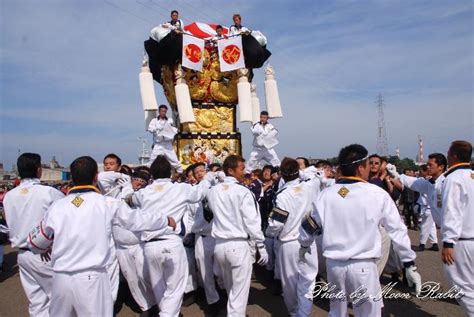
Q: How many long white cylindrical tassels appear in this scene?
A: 5